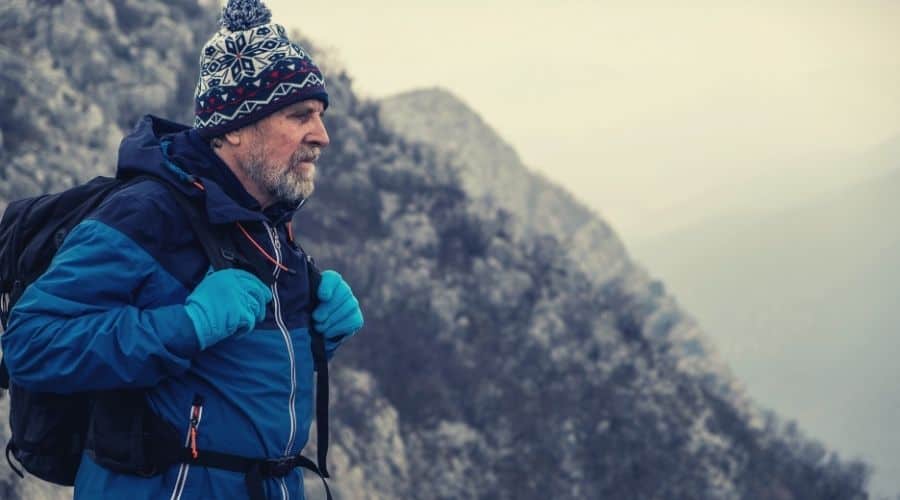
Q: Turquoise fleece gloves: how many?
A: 2